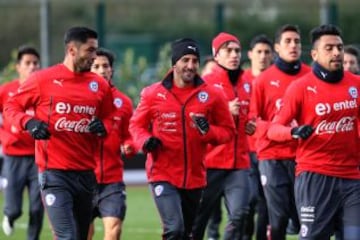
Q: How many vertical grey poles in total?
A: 2